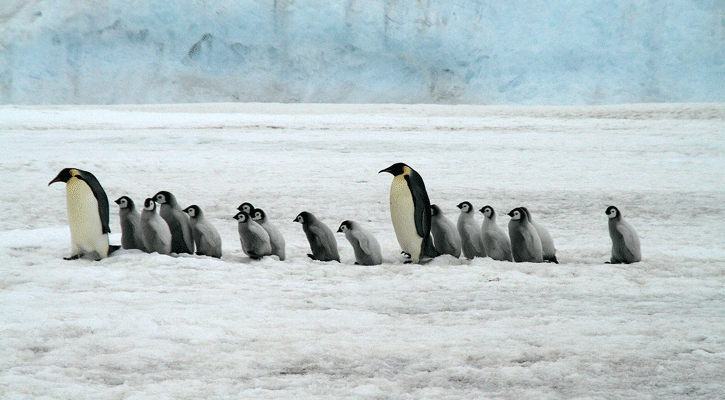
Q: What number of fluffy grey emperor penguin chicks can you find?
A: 15